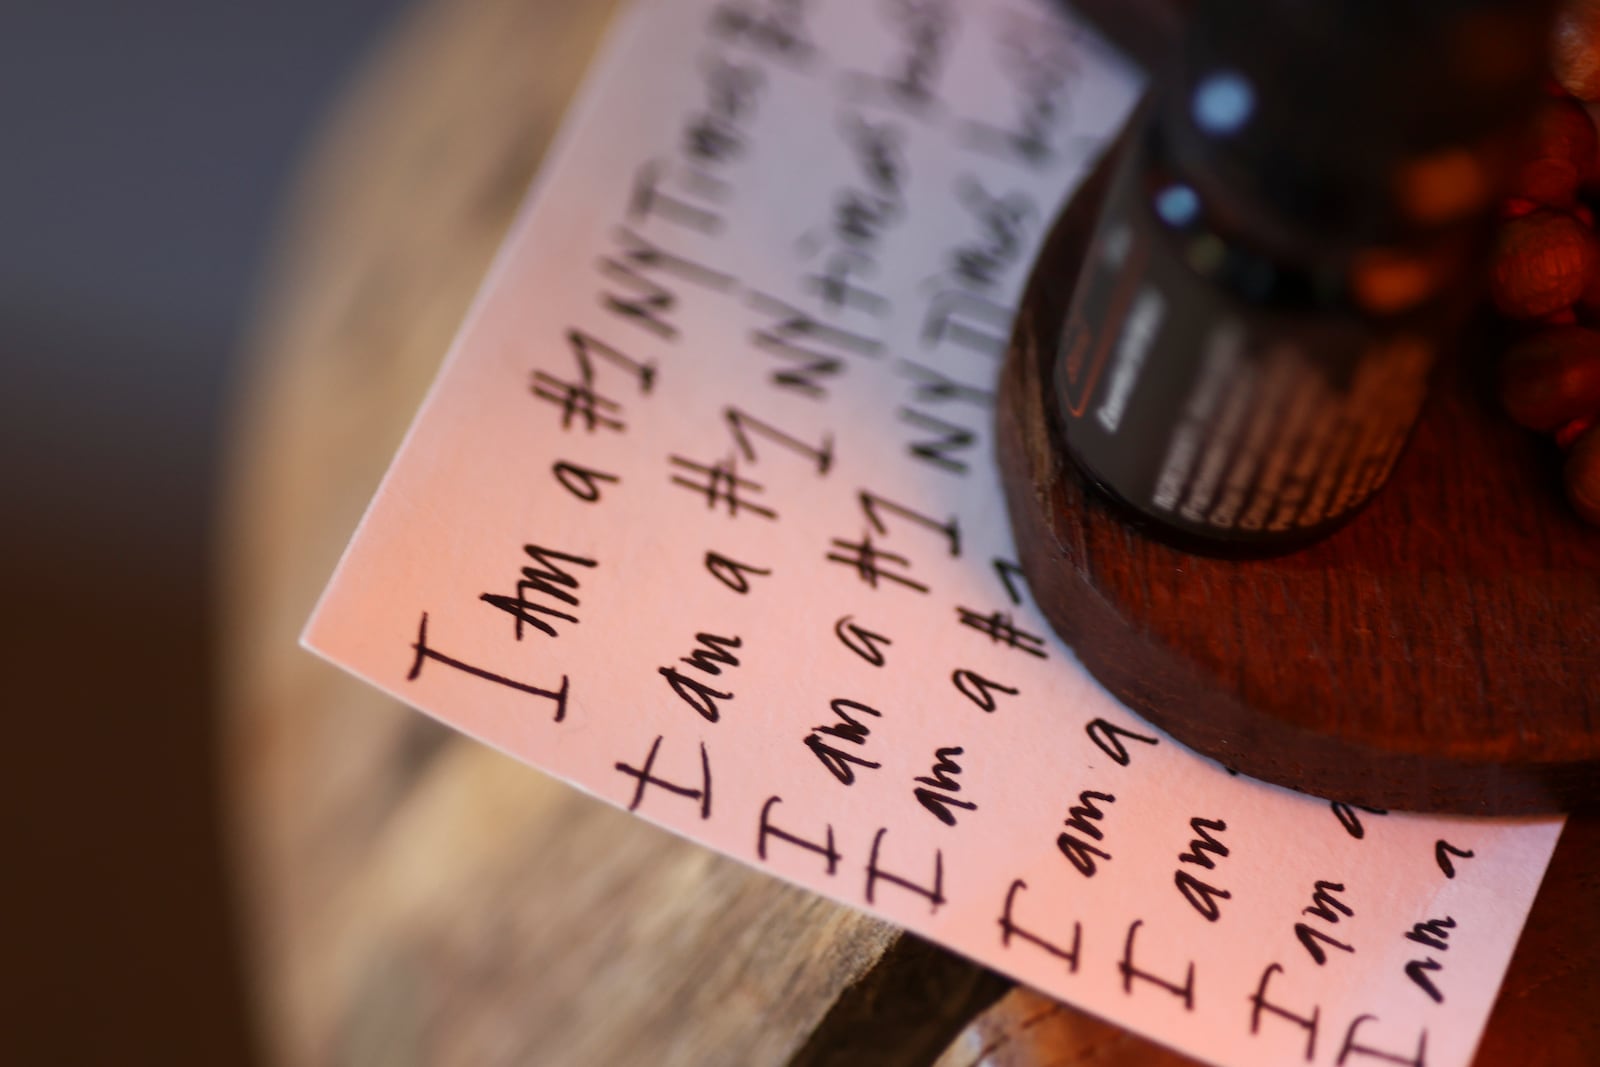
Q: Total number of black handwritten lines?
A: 8